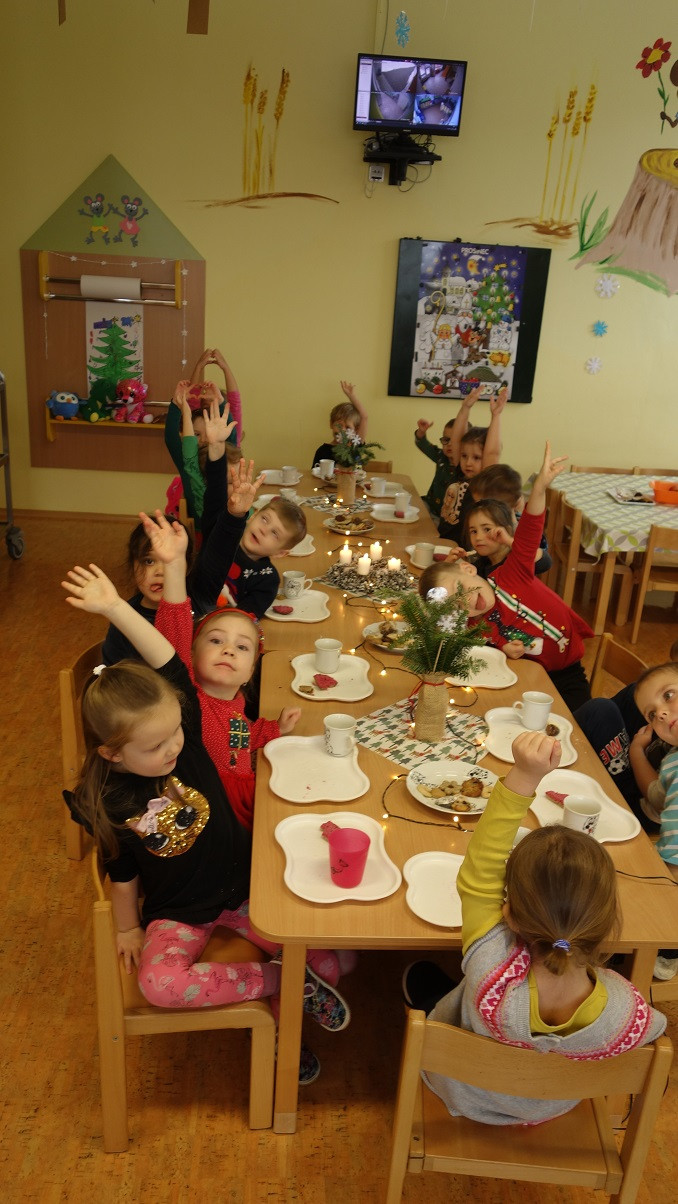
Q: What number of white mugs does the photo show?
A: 11